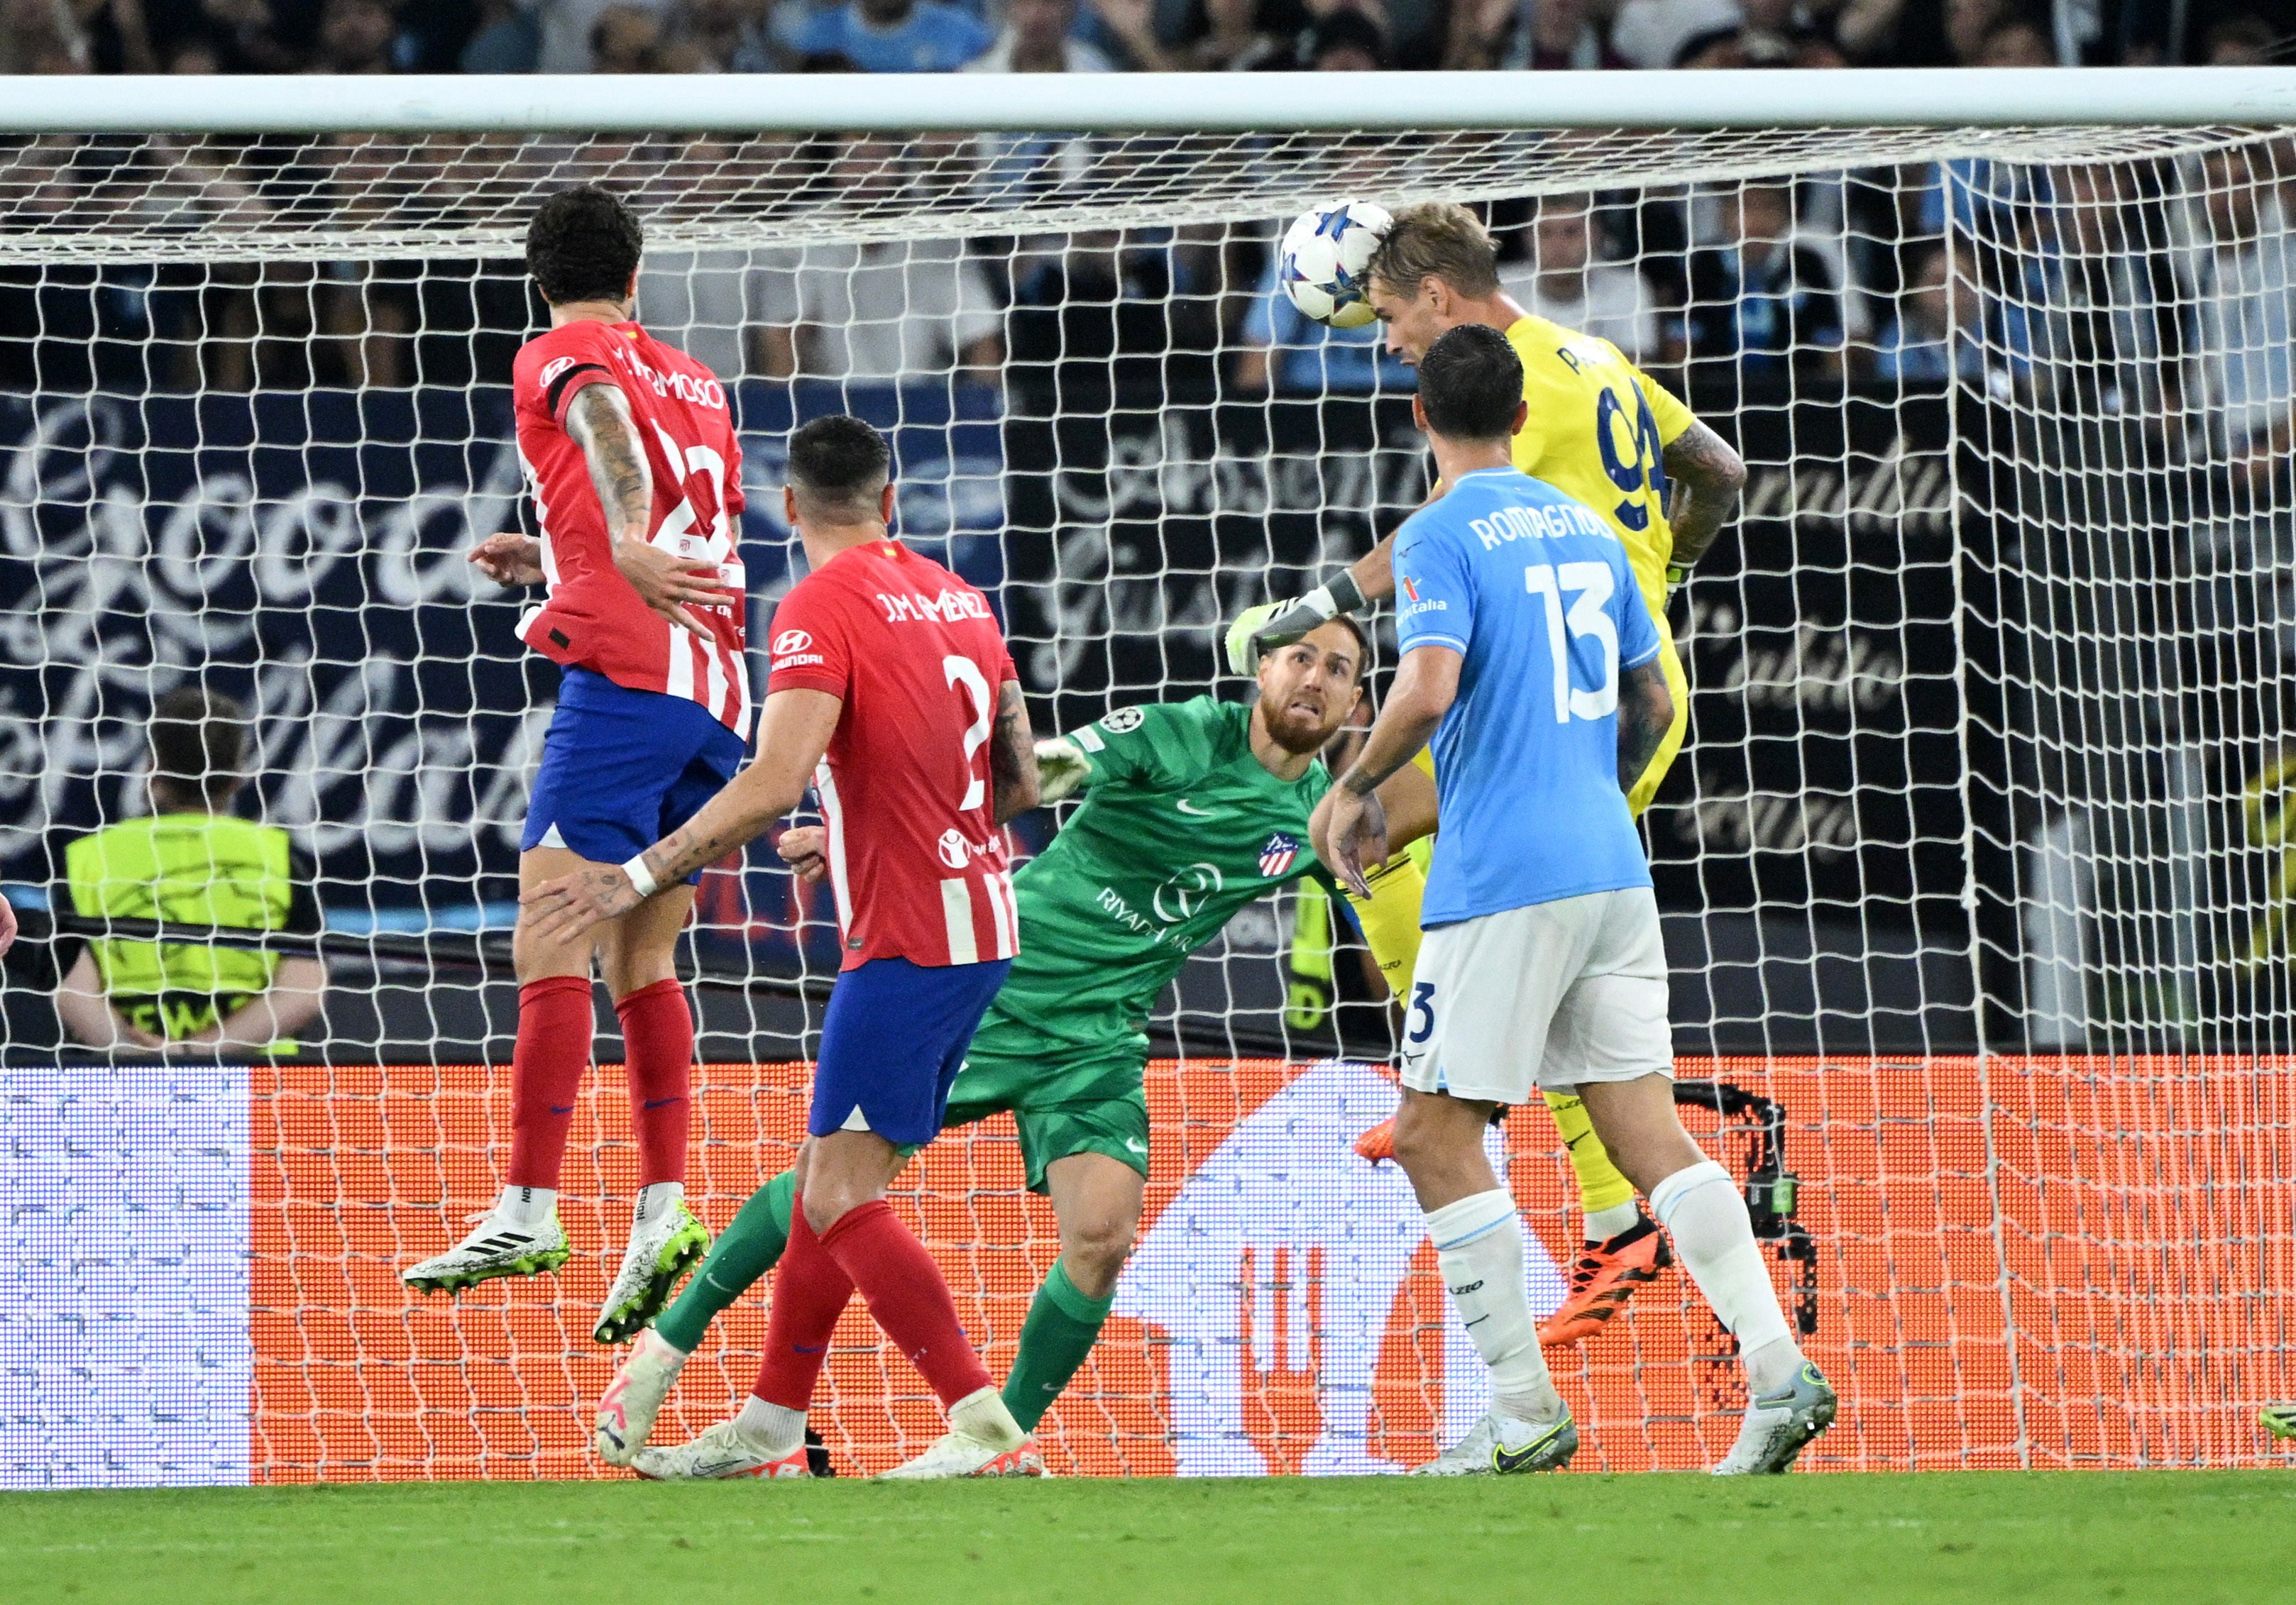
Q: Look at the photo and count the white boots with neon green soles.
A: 2